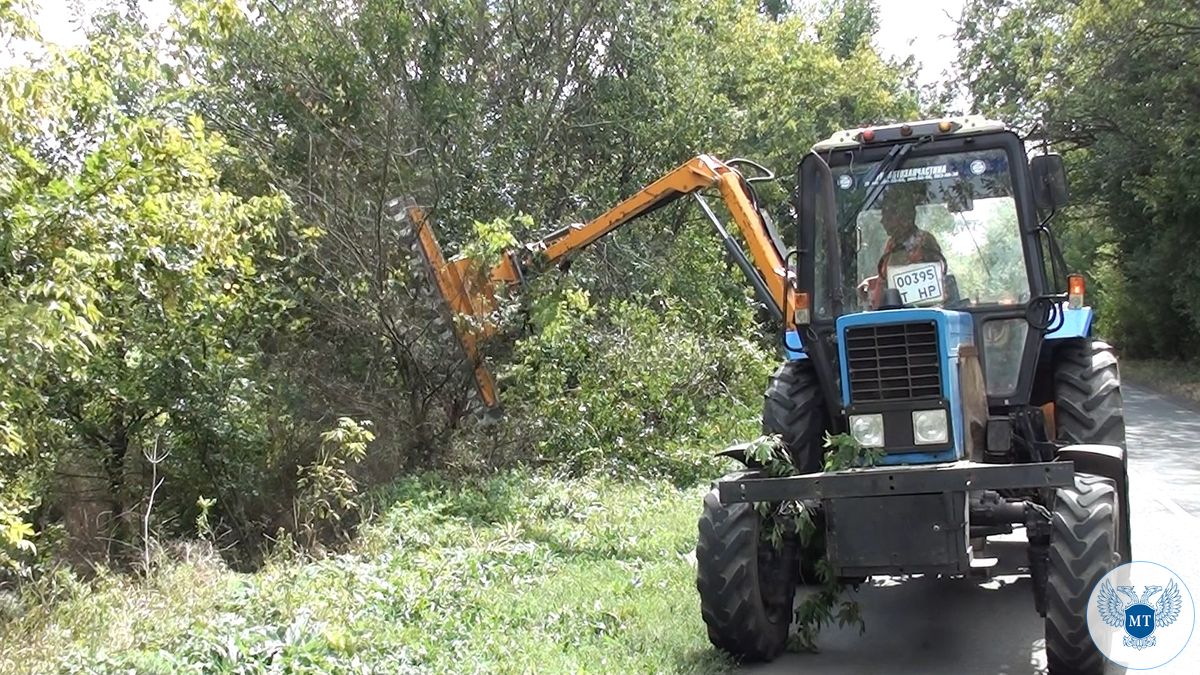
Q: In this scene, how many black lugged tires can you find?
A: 4